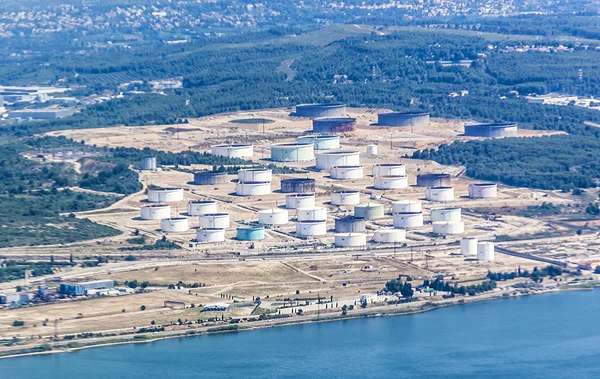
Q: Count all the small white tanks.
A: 3